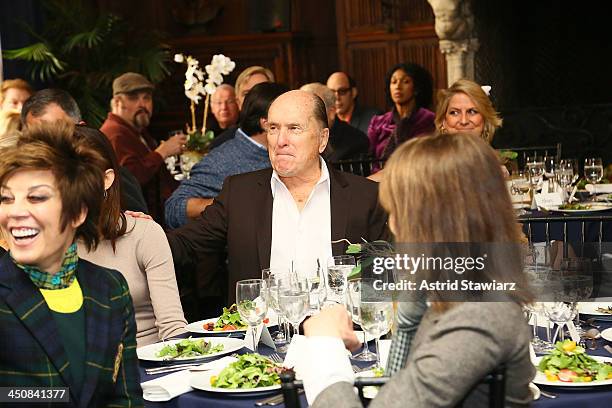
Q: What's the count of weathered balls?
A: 0